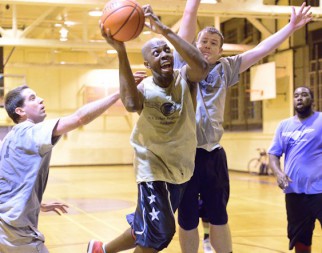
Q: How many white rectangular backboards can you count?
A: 1